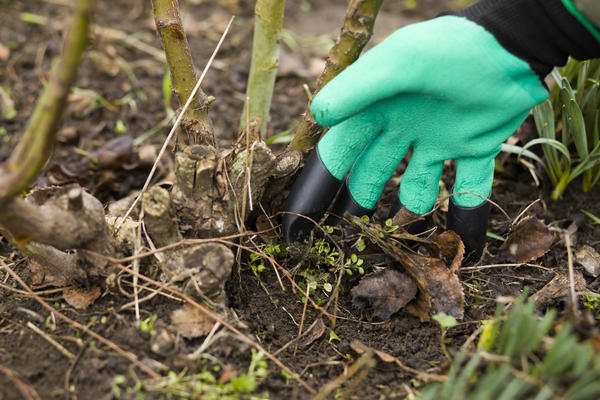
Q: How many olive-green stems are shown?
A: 4